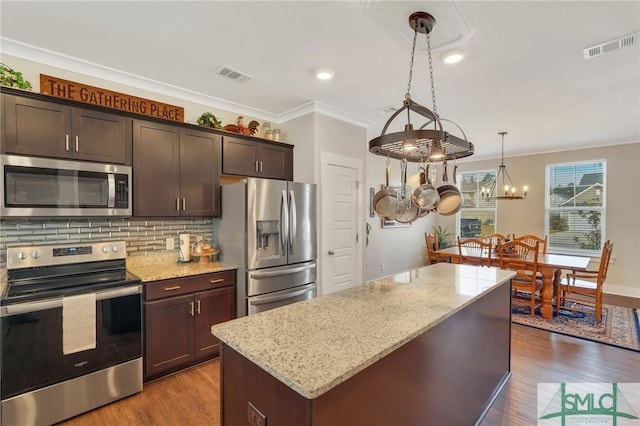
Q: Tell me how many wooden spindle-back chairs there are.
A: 6